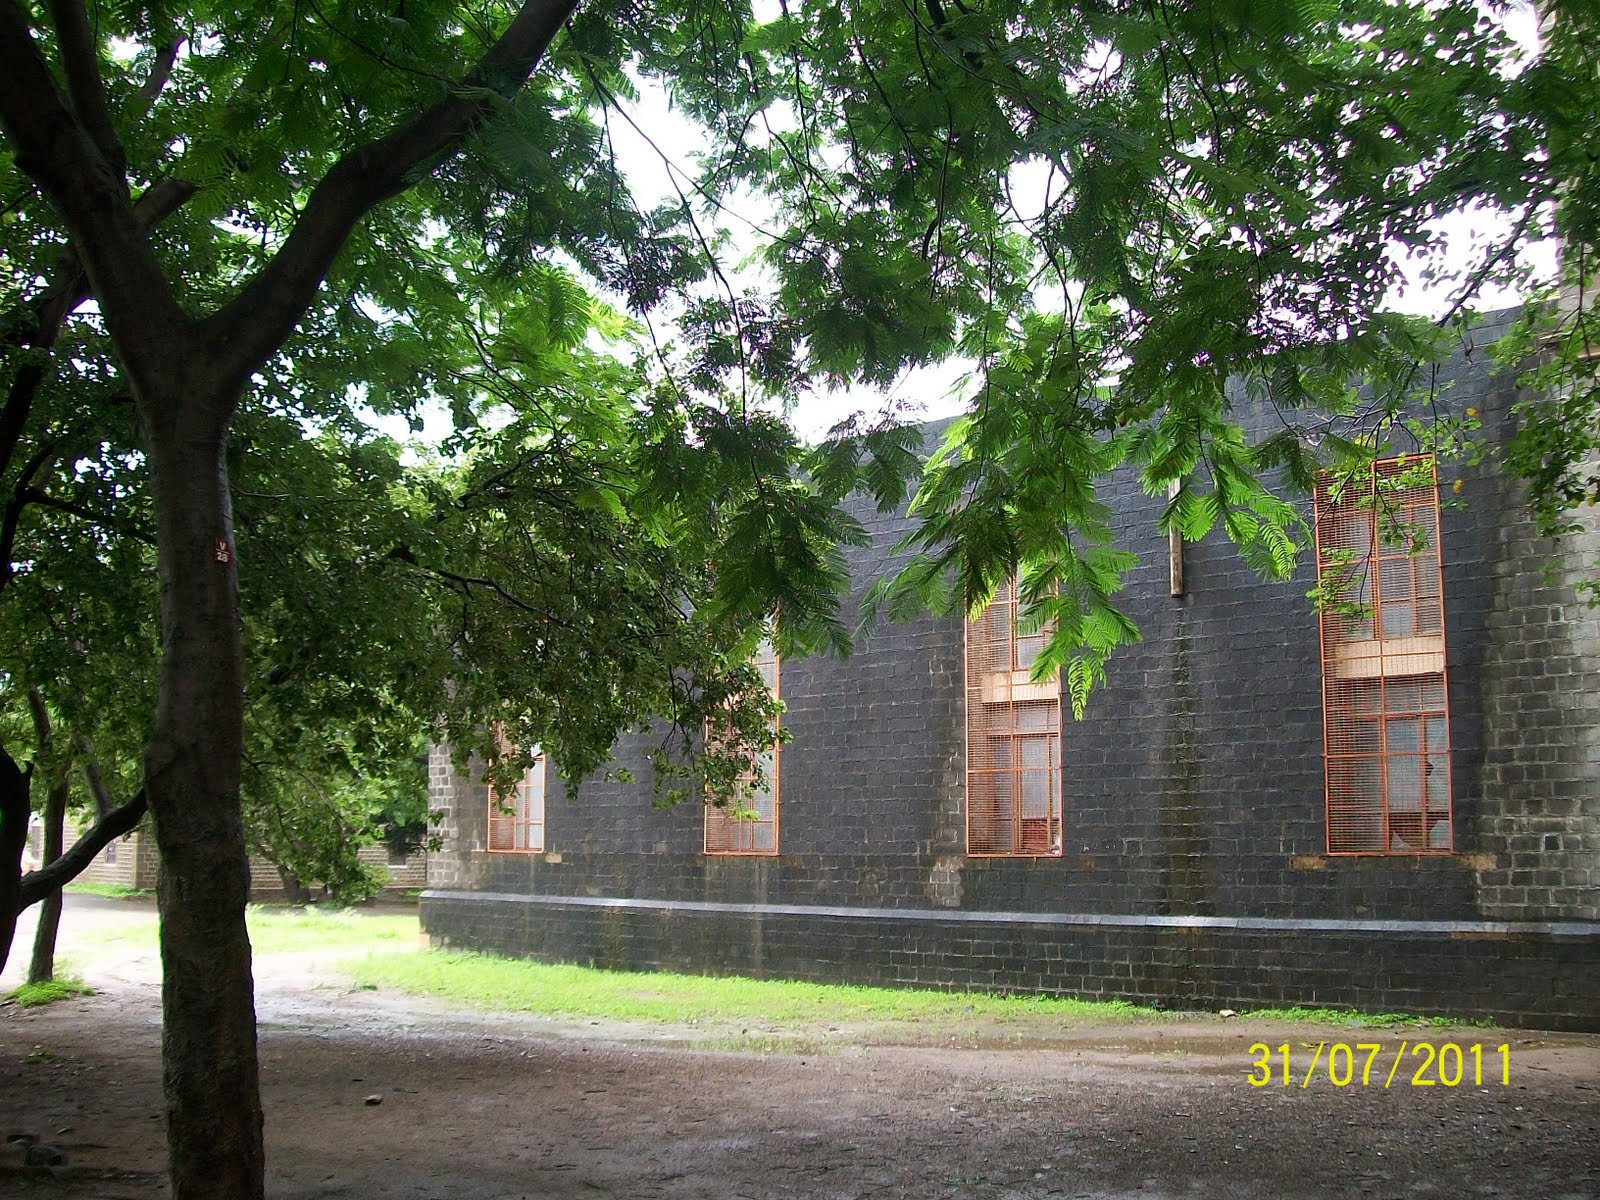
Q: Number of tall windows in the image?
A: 4